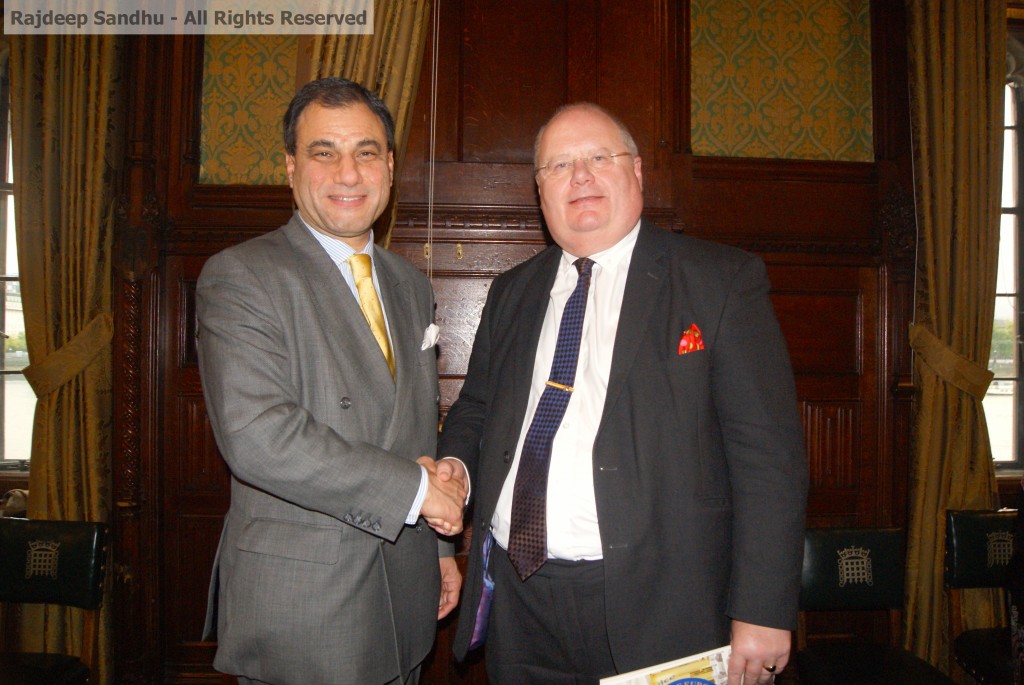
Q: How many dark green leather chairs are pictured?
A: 3